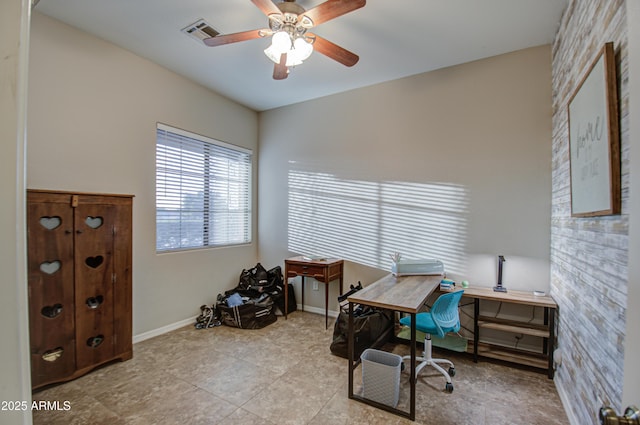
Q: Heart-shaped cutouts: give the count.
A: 8